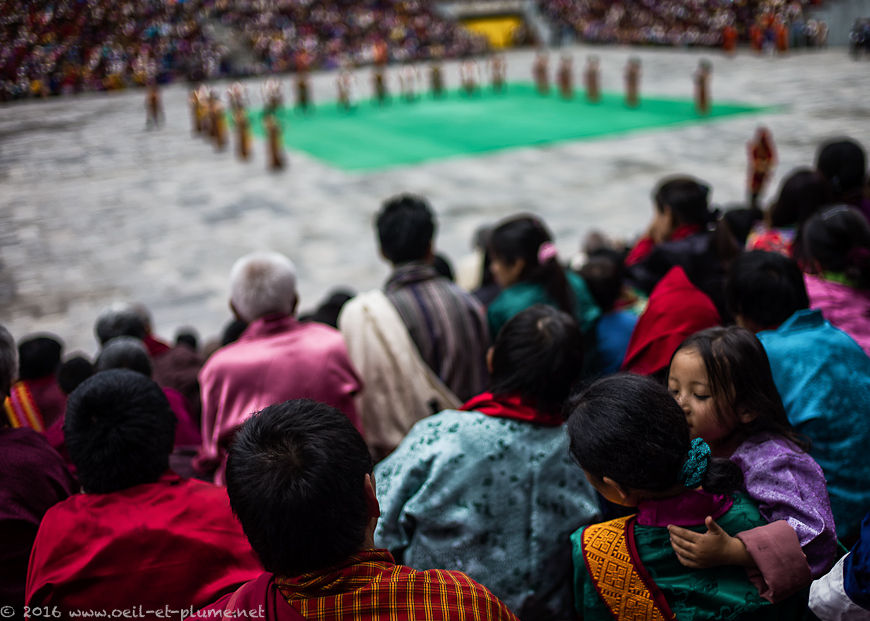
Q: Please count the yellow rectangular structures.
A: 1